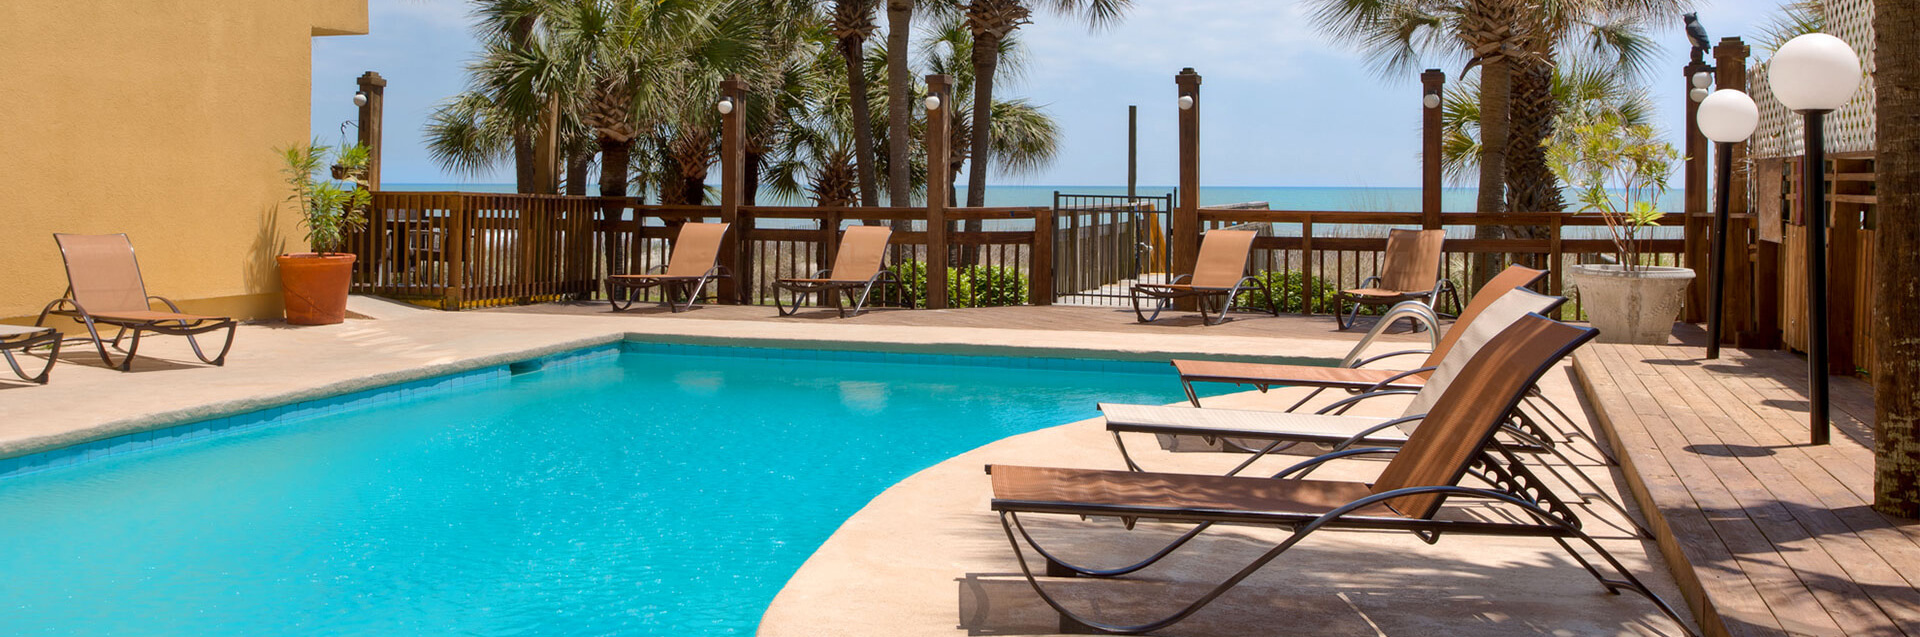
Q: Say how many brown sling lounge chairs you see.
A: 7